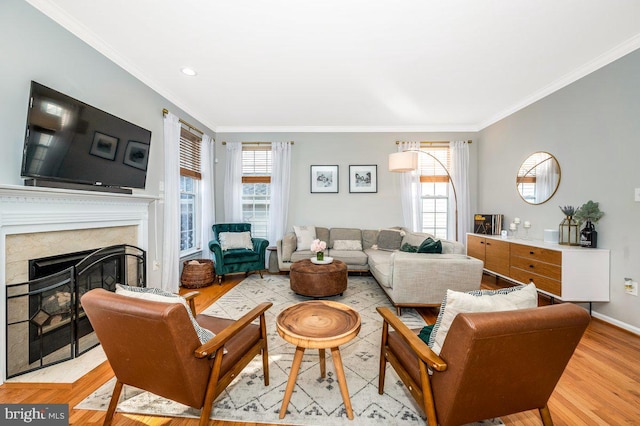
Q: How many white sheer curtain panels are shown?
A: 6